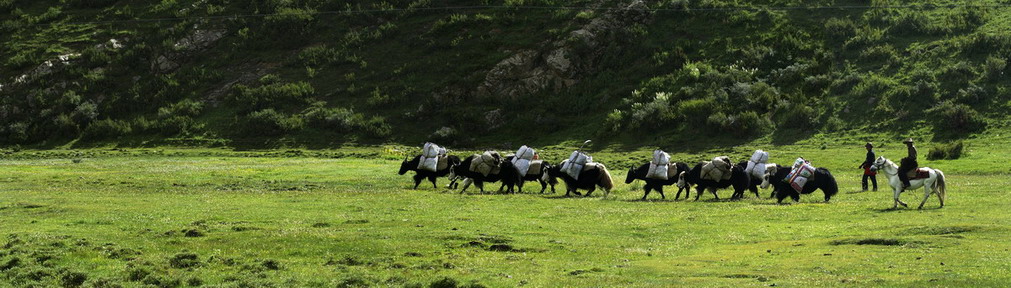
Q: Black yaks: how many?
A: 8